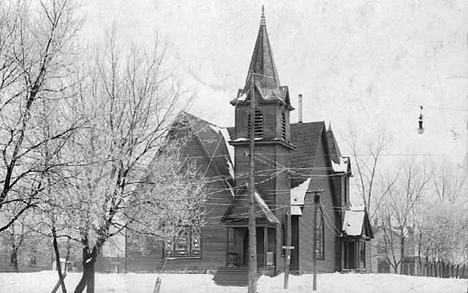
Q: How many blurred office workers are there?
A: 0